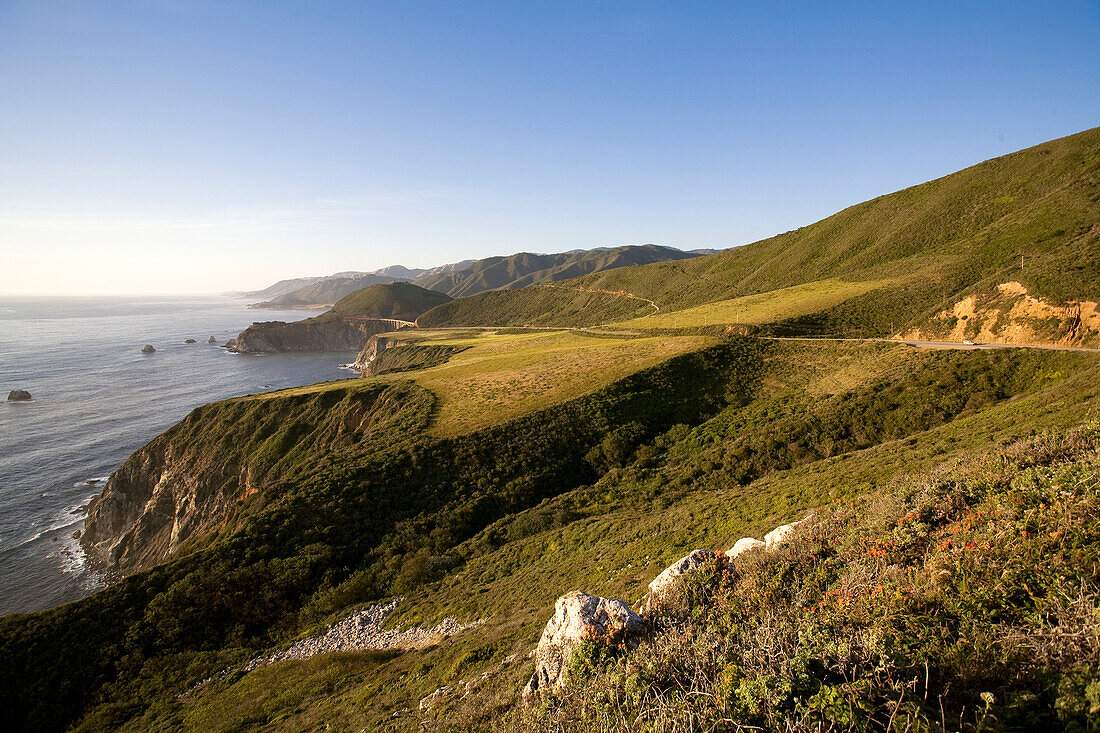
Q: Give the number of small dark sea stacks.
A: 4